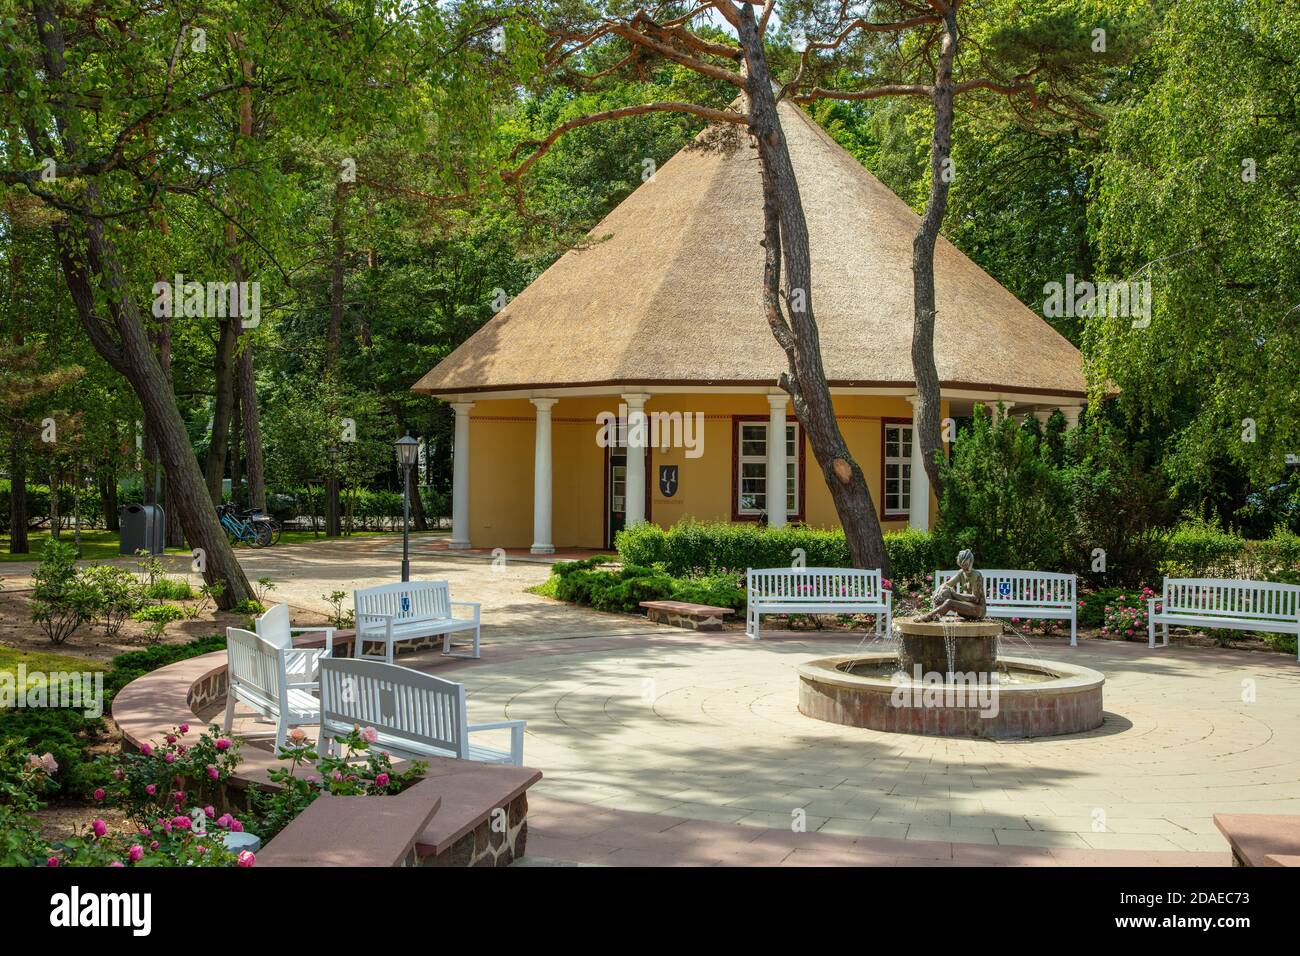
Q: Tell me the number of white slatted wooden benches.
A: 7